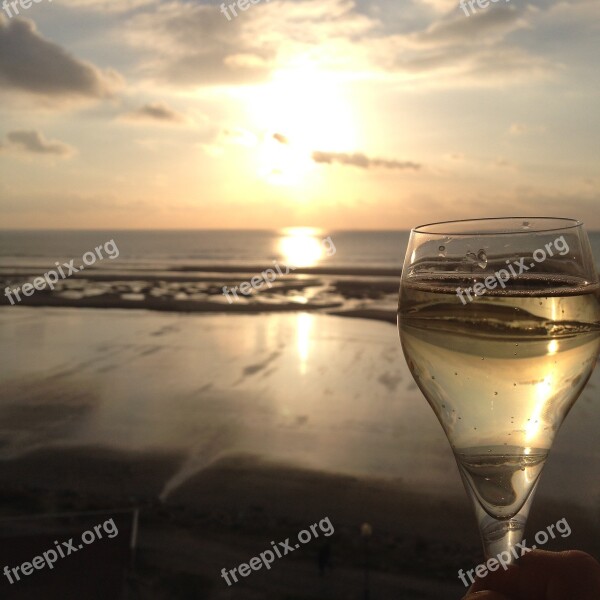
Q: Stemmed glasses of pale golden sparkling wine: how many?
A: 1